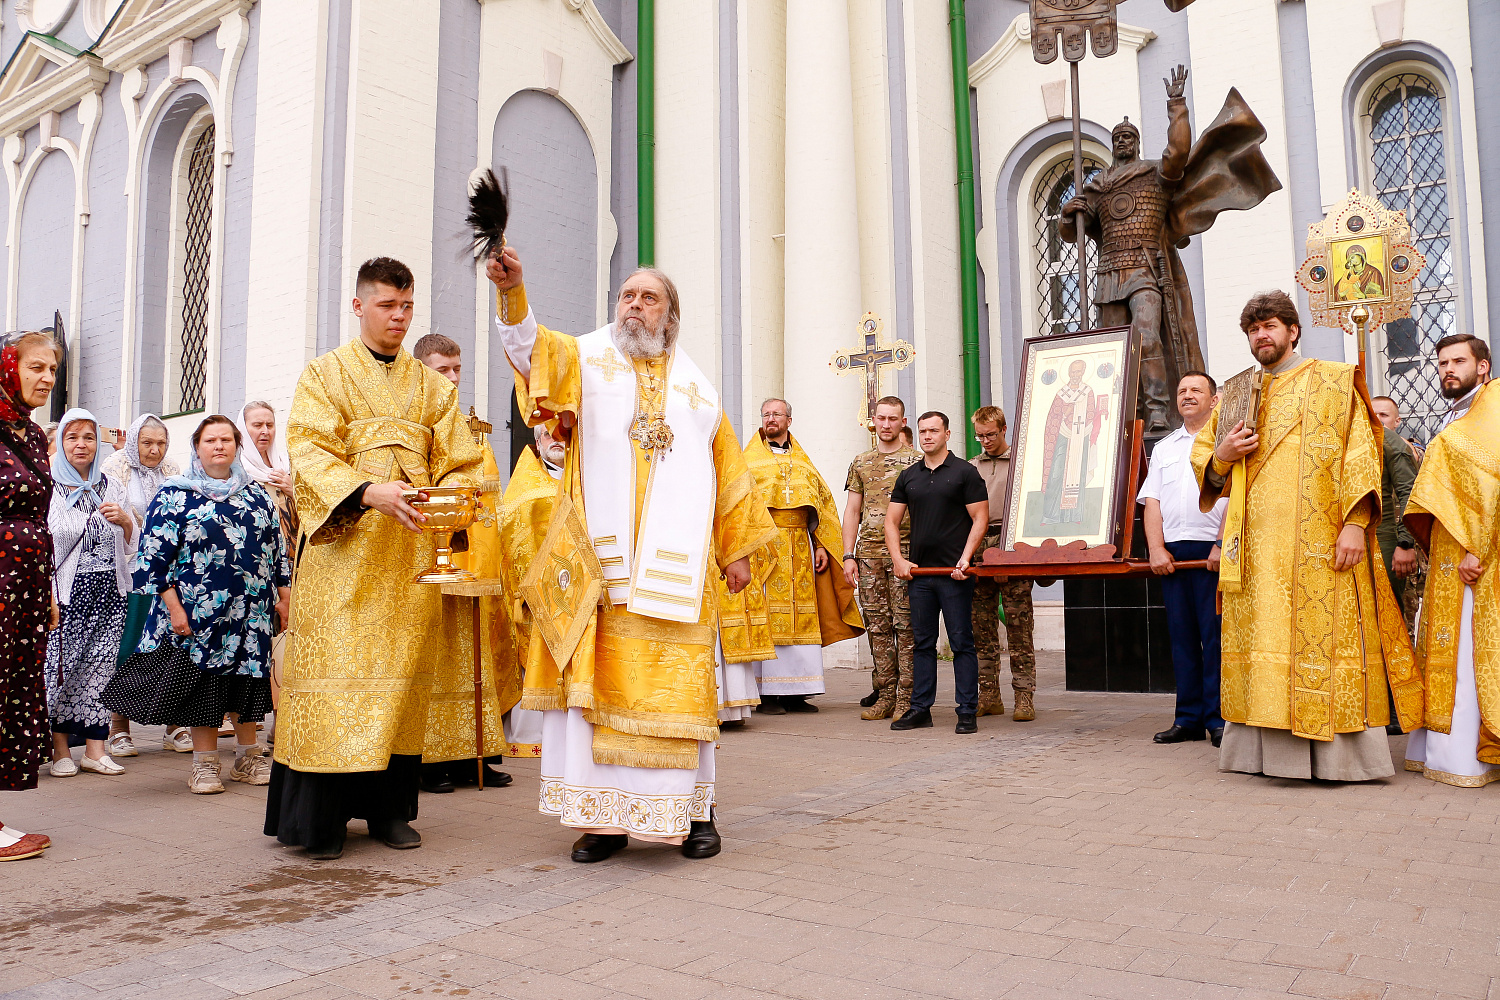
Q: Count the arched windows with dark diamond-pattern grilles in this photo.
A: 3